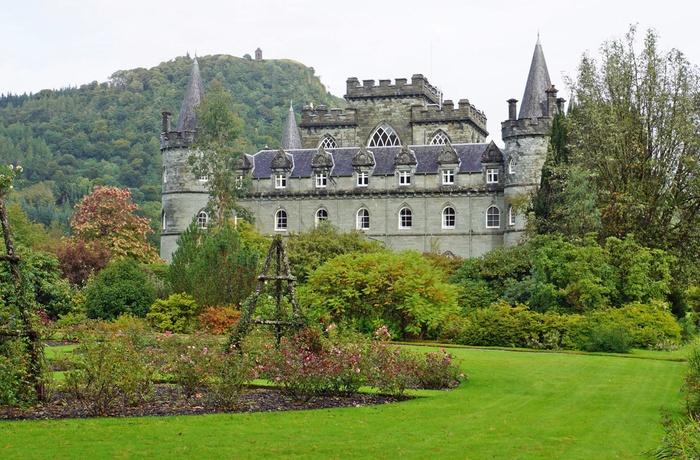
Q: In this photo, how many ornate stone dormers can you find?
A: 7